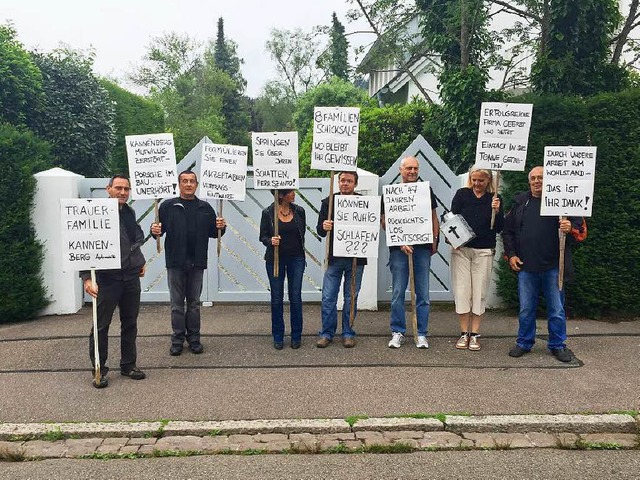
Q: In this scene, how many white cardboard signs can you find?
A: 9